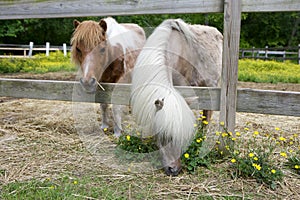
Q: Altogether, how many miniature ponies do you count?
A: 2